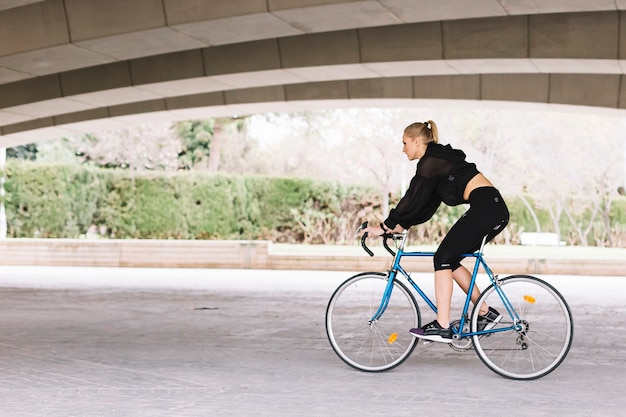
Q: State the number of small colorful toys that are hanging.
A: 0